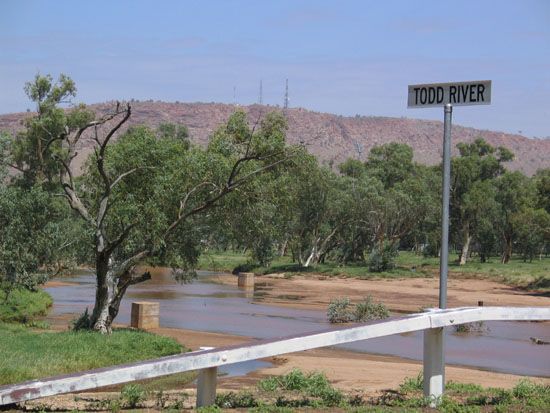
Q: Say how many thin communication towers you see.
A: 3